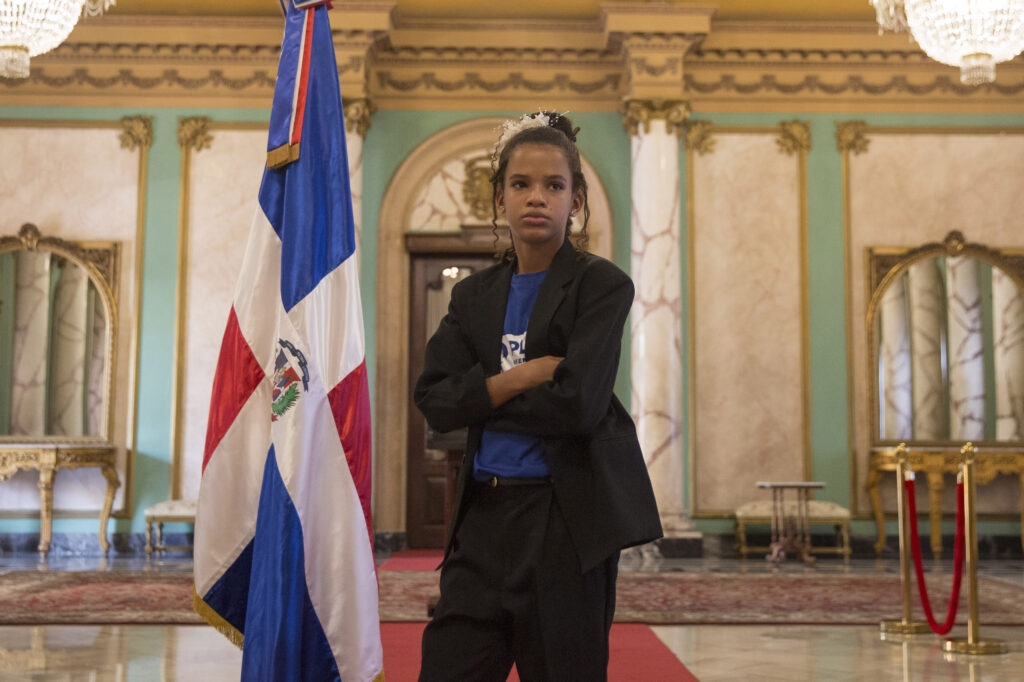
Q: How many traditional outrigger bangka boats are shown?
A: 0